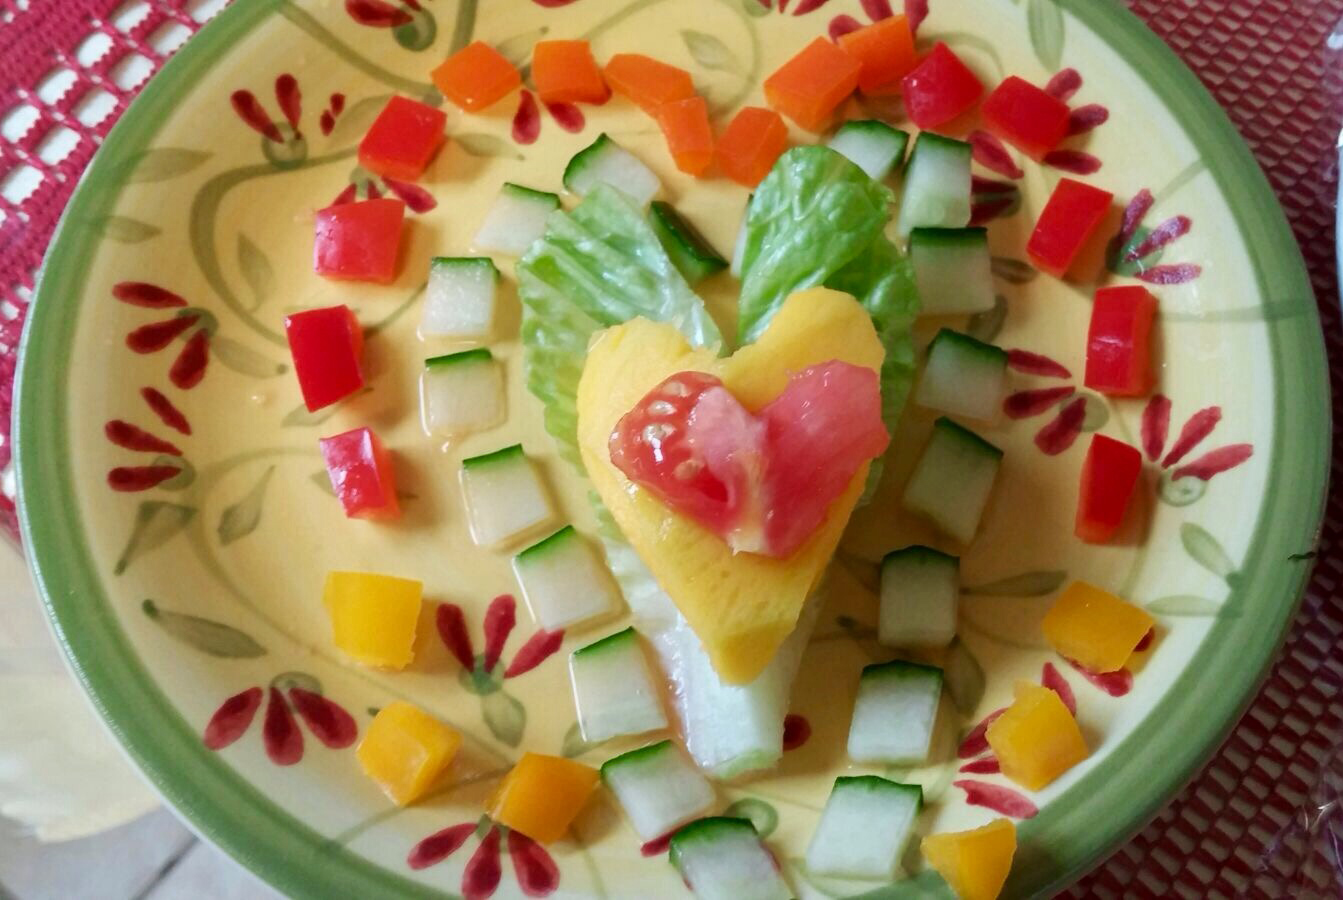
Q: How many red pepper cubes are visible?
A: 9